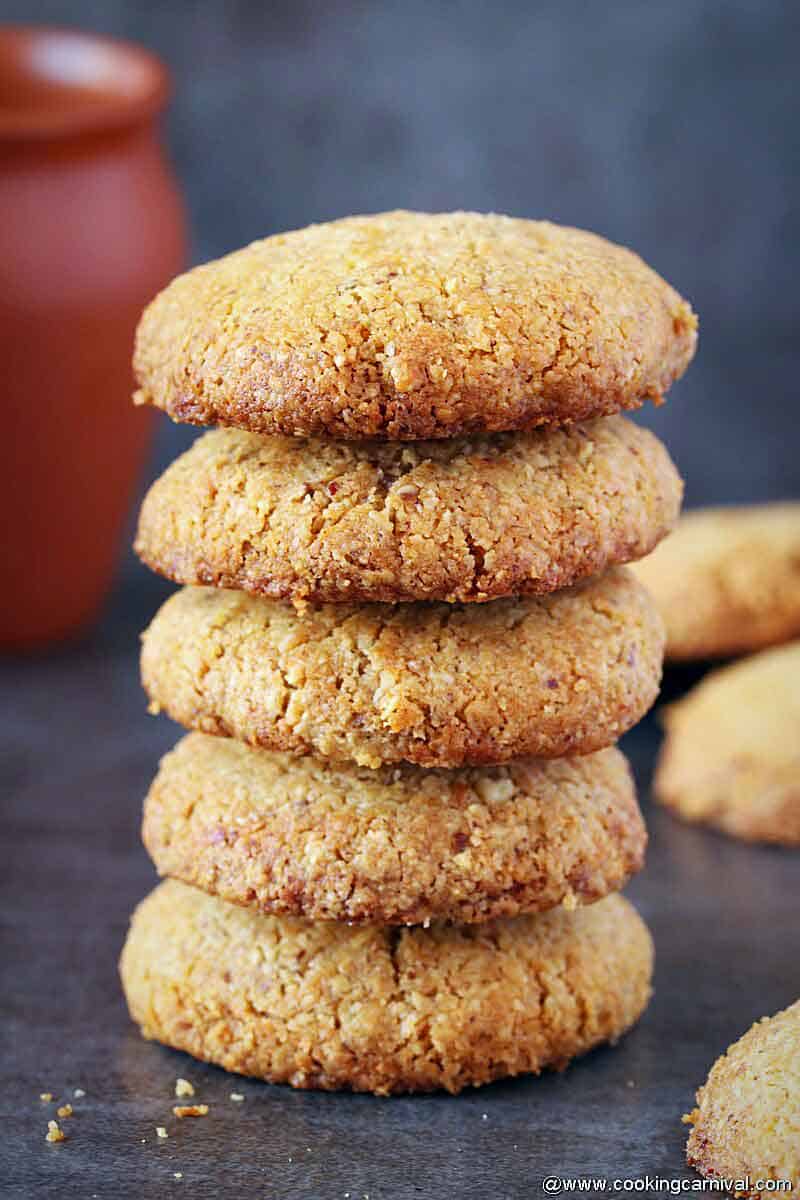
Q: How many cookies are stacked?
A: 5